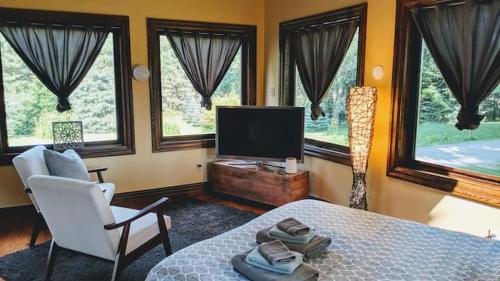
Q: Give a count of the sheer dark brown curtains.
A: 4